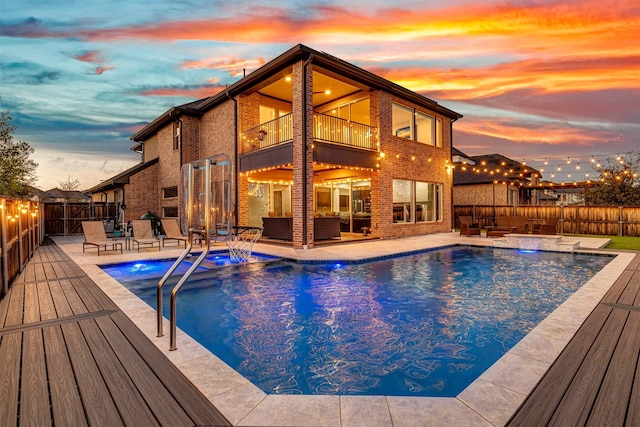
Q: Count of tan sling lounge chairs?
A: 3